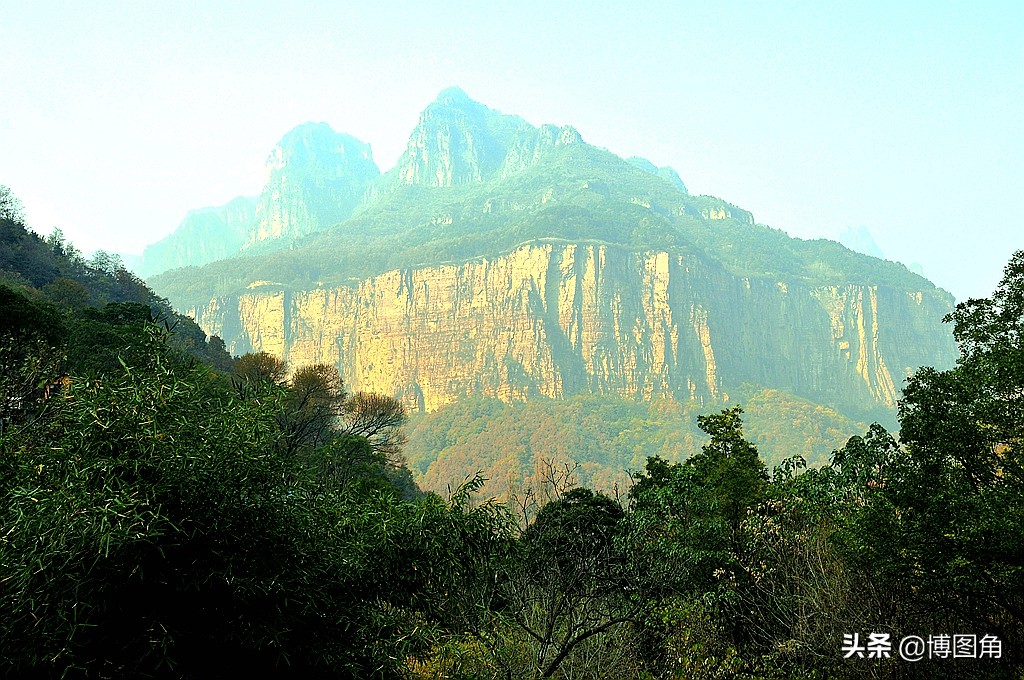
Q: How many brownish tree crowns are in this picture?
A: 3